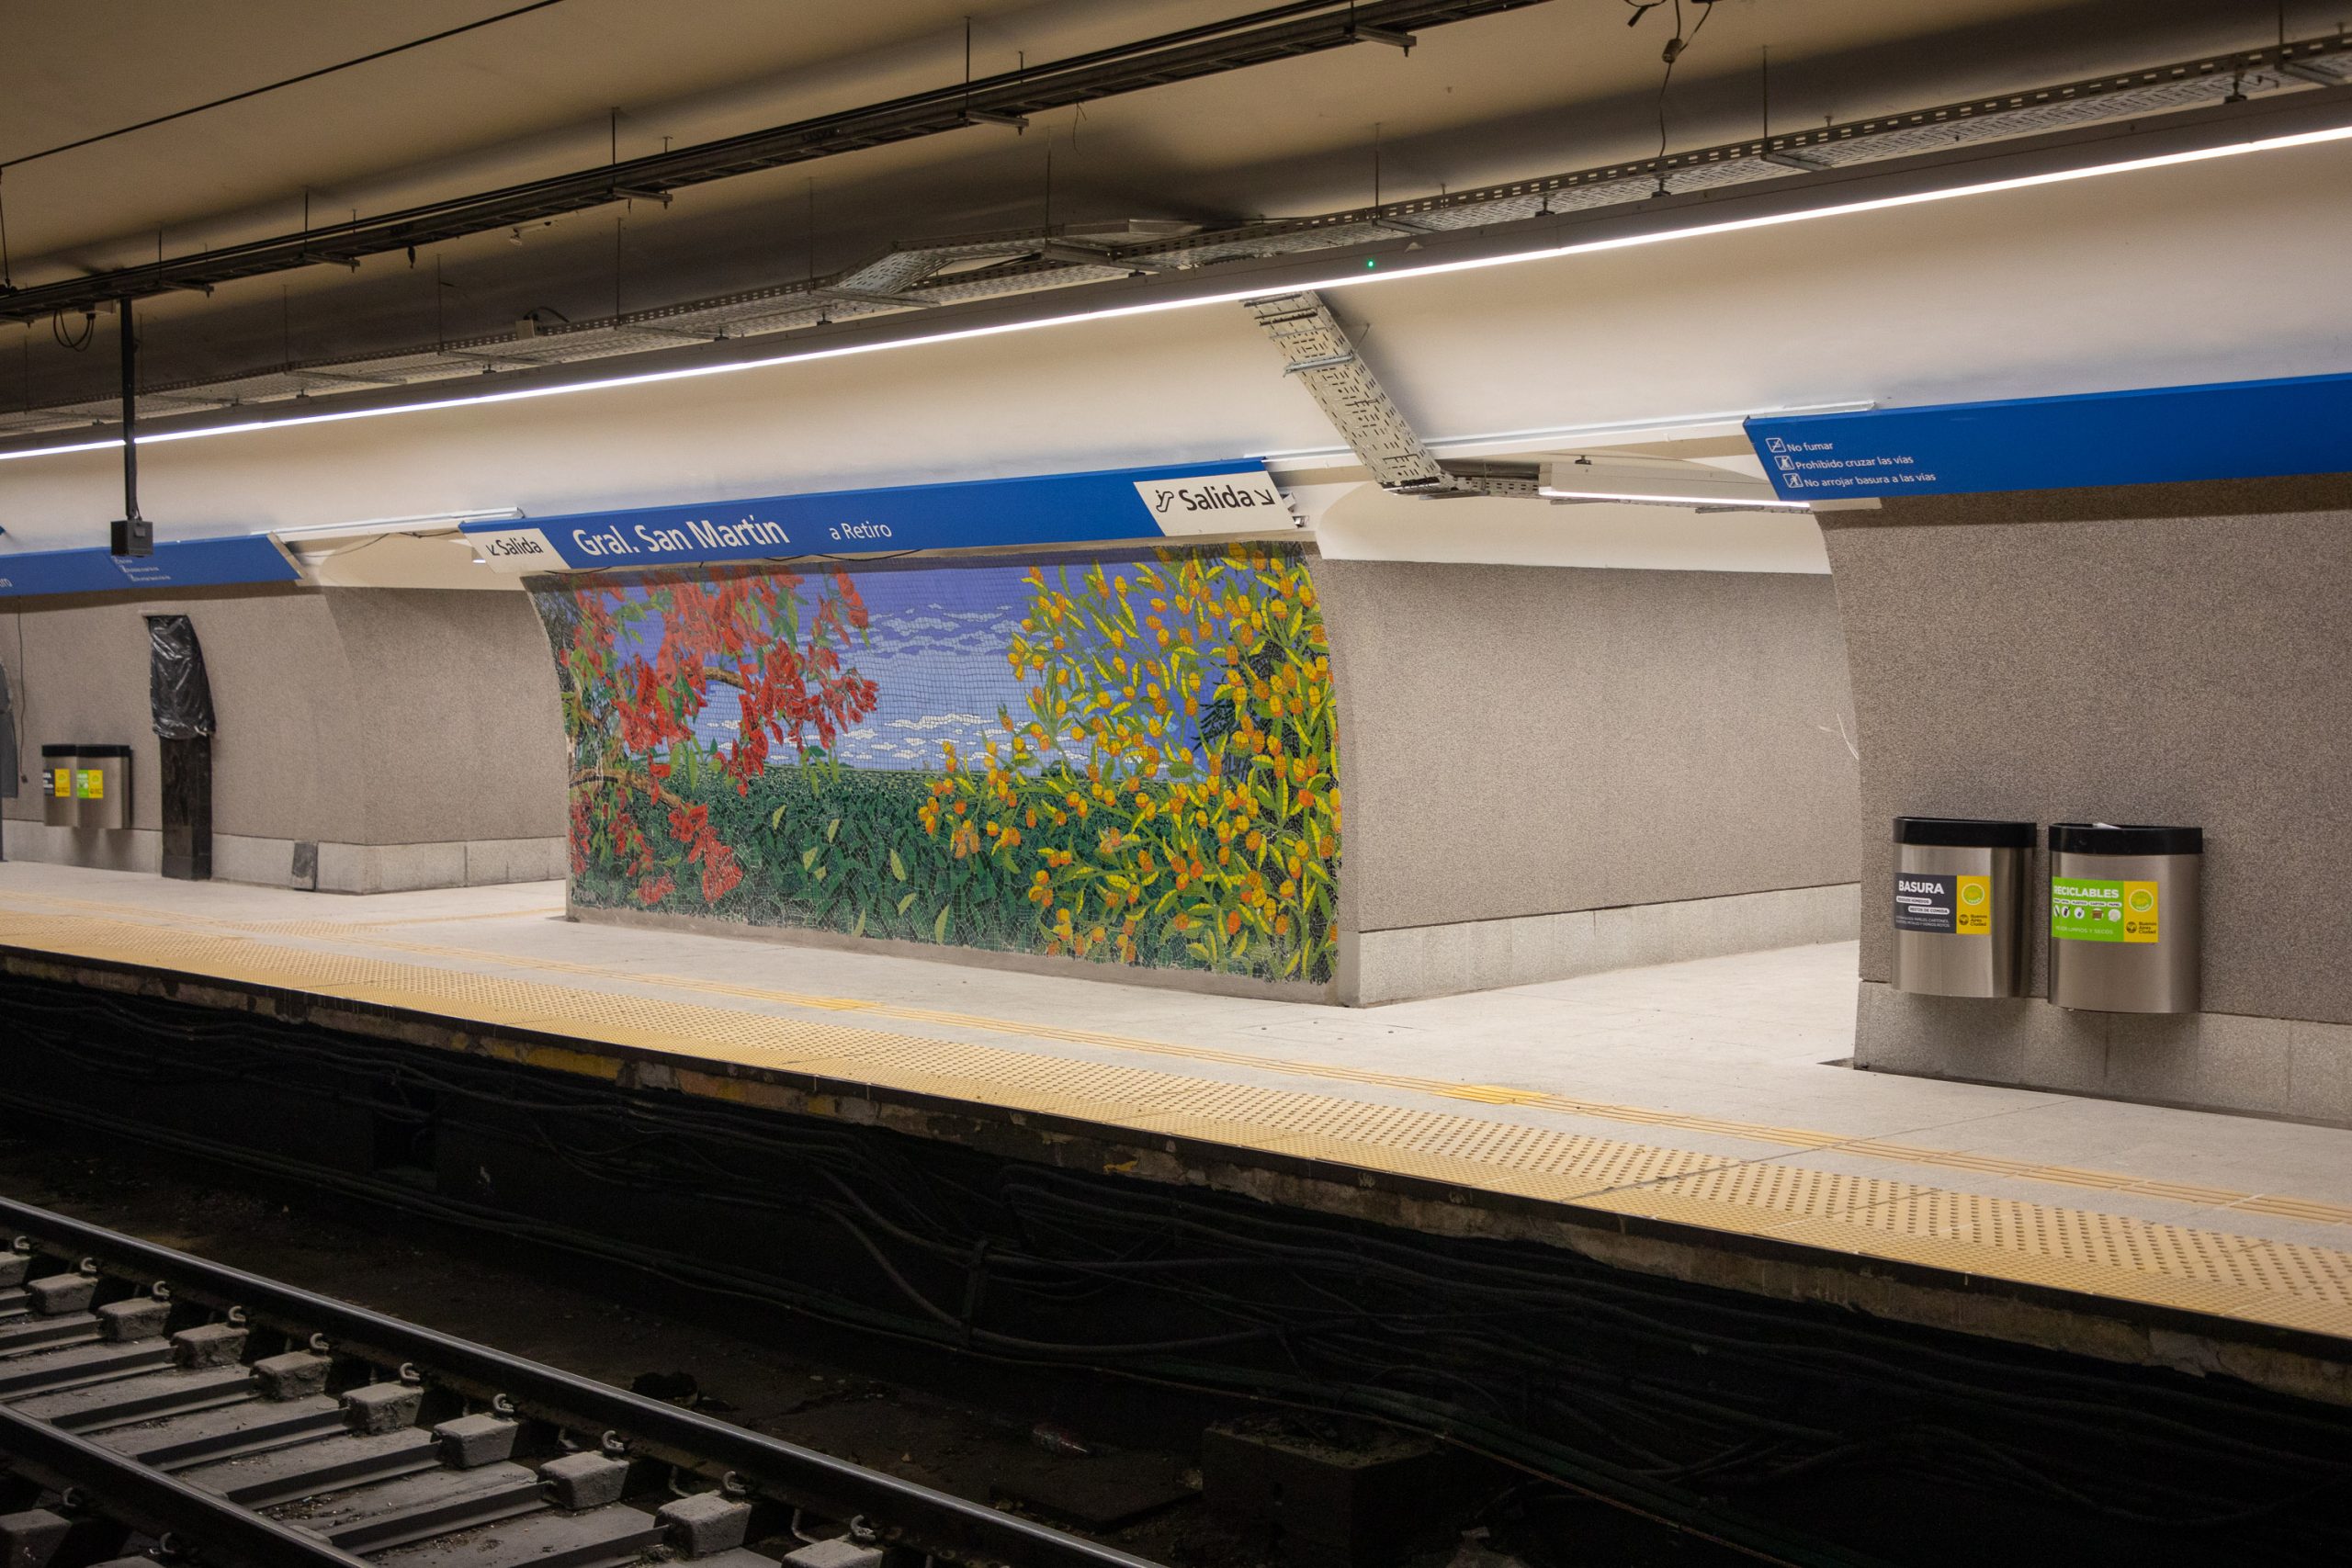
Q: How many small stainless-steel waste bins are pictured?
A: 4